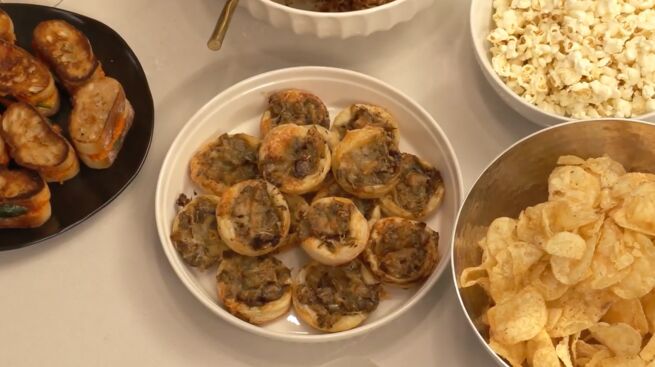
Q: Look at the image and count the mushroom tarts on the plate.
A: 14